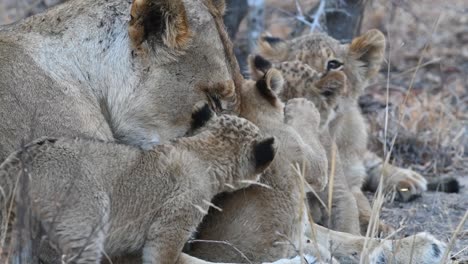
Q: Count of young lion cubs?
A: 4